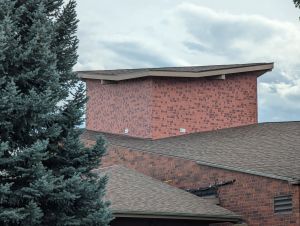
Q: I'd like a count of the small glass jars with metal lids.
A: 0